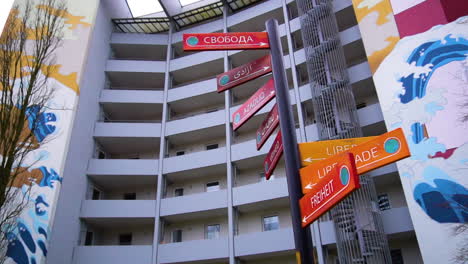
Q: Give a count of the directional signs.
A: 8